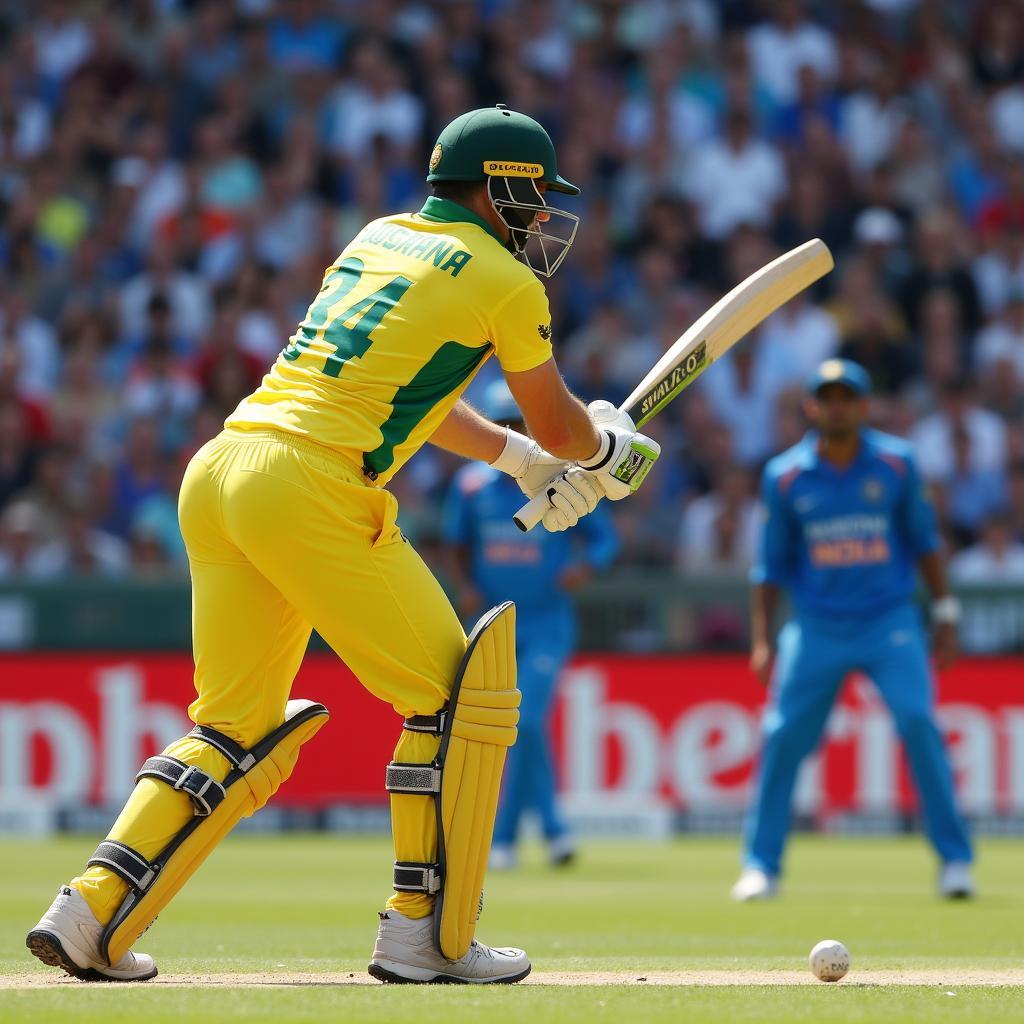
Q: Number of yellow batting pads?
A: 2